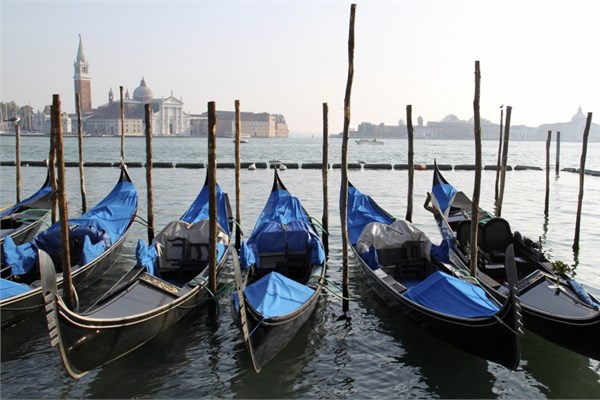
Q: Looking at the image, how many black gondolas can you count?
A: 6